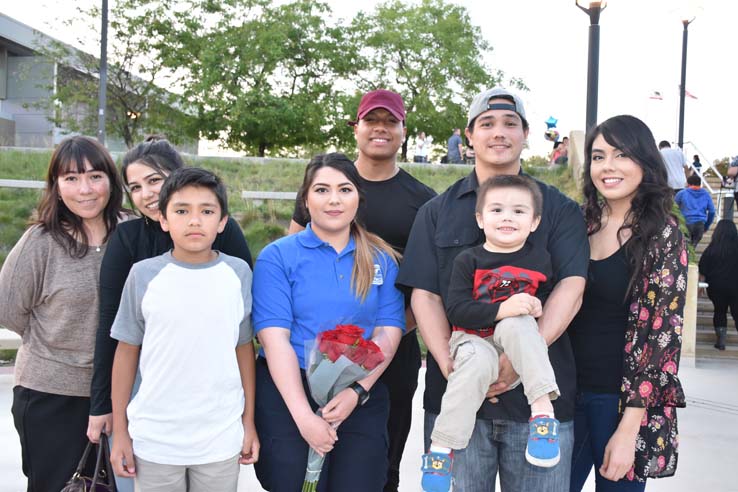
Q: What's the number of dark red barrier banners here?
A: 0